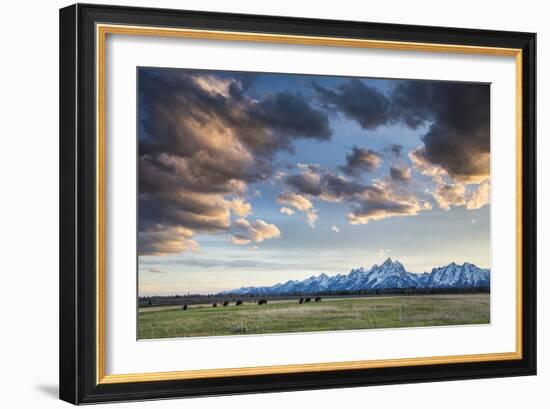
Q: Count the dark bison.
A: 8